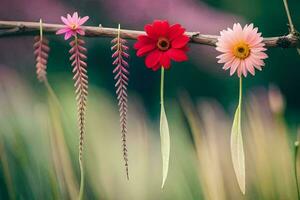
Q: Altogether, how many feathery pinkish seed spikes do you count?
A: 3